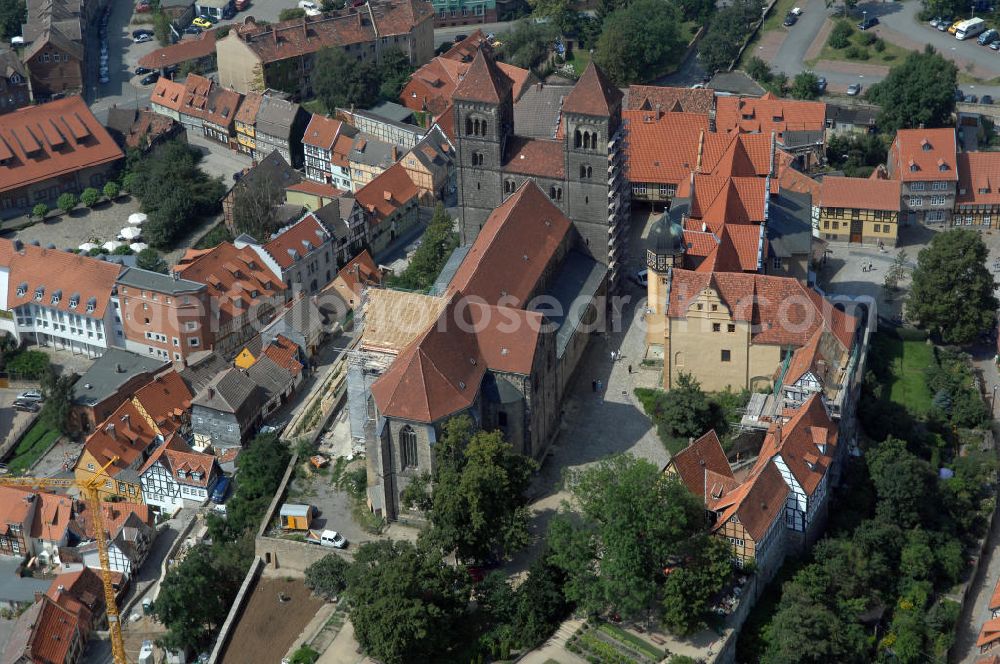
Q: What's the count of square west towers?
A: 2